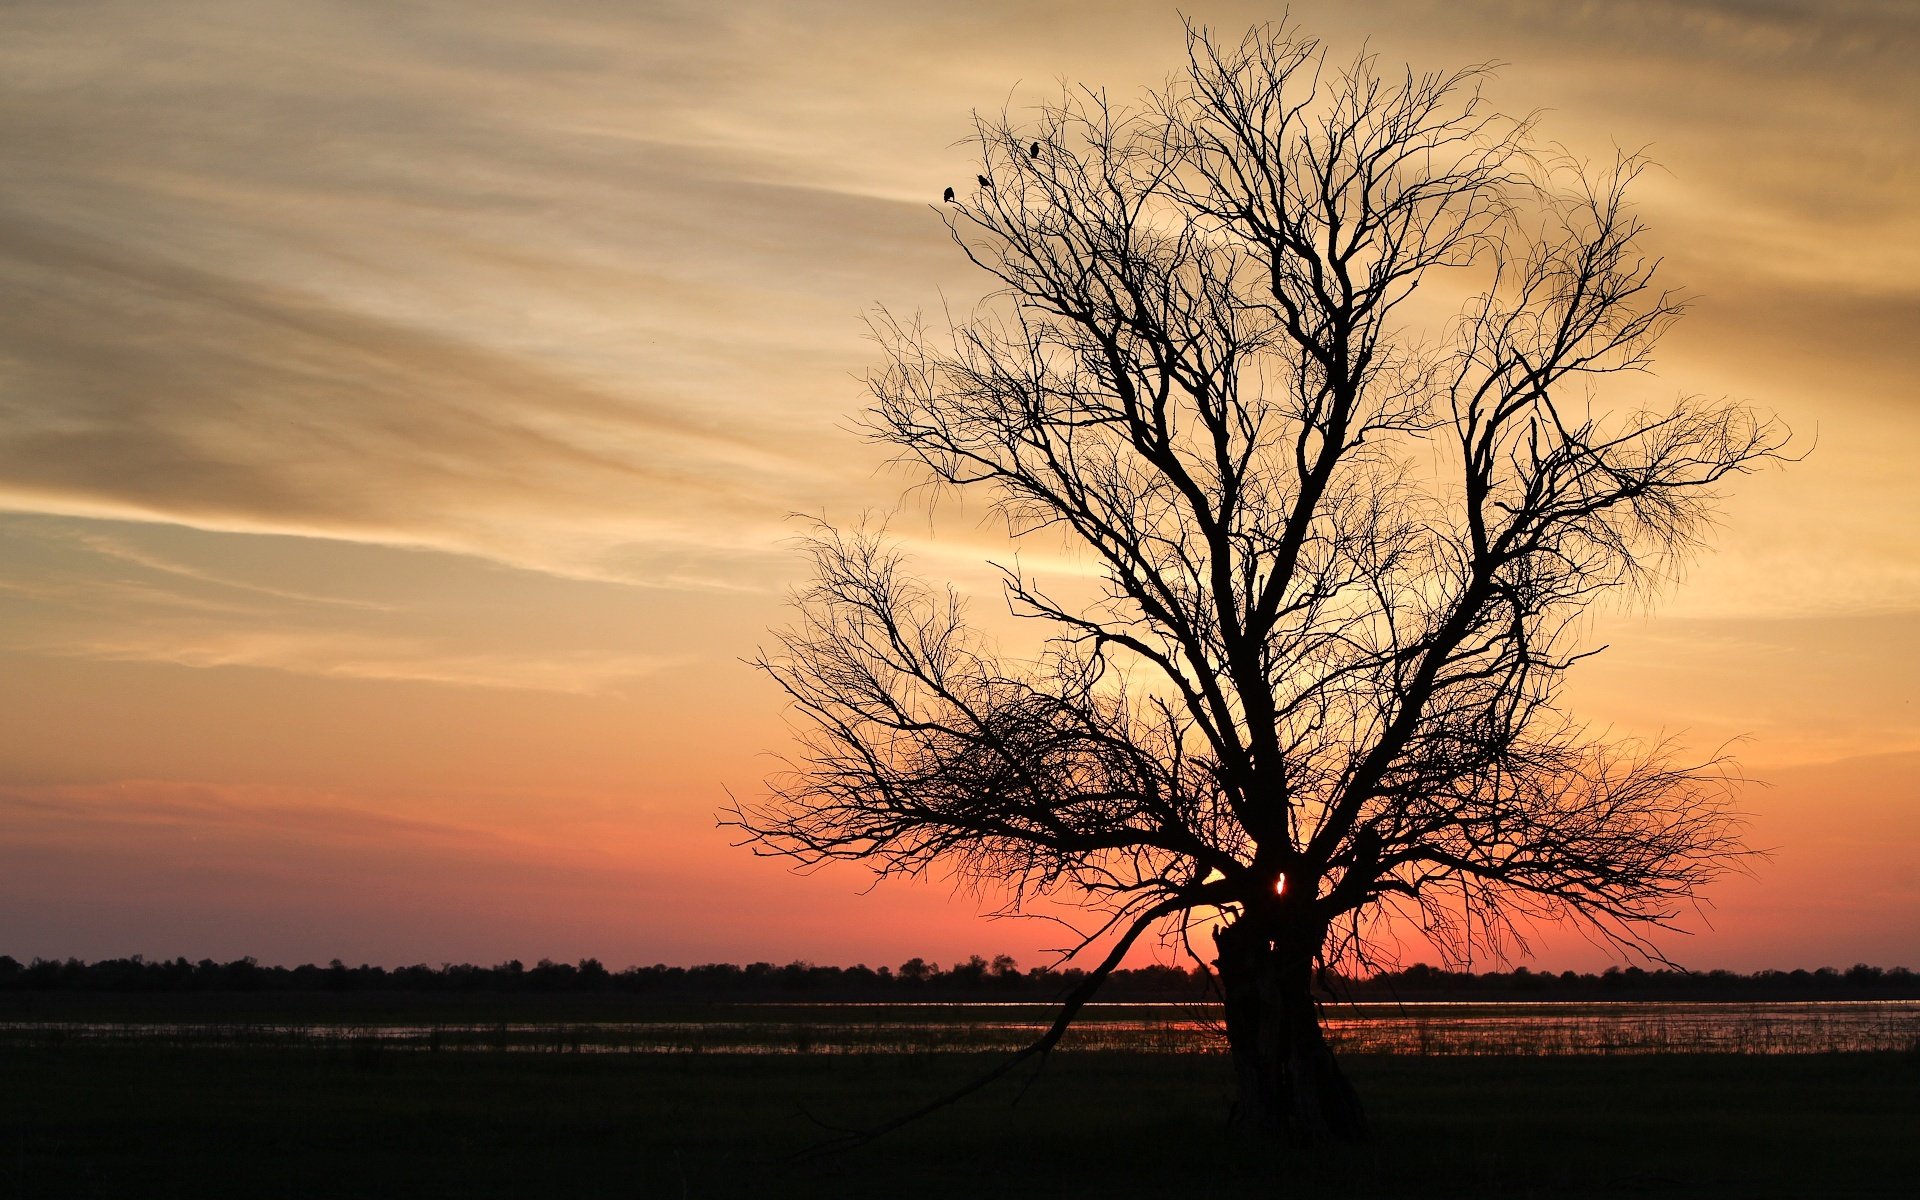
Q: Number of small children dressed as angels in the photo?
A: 0